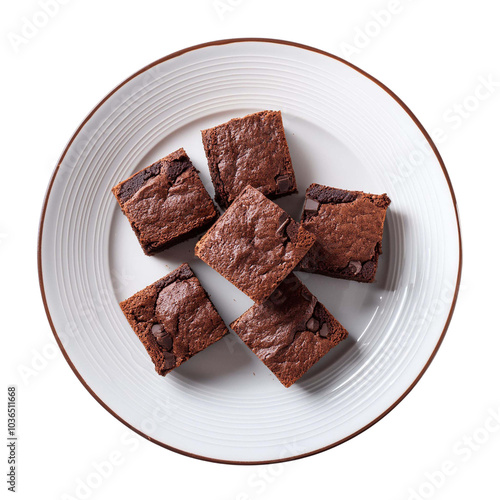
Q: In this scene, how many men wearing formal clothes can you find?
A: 0